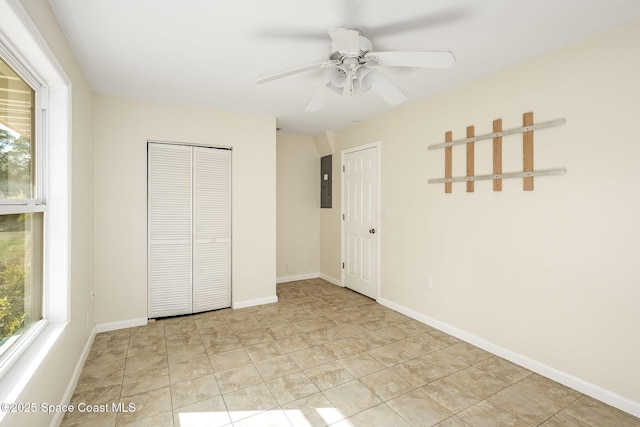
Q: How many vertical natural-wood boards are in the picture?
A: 4